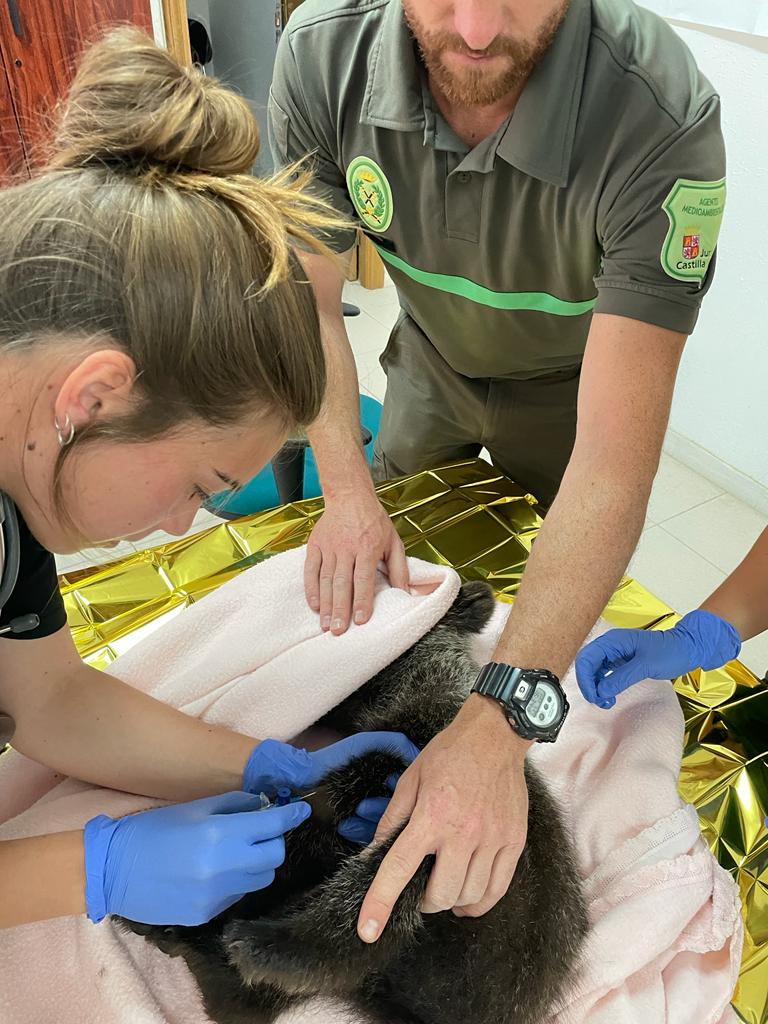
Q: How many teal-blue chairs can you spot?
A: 1